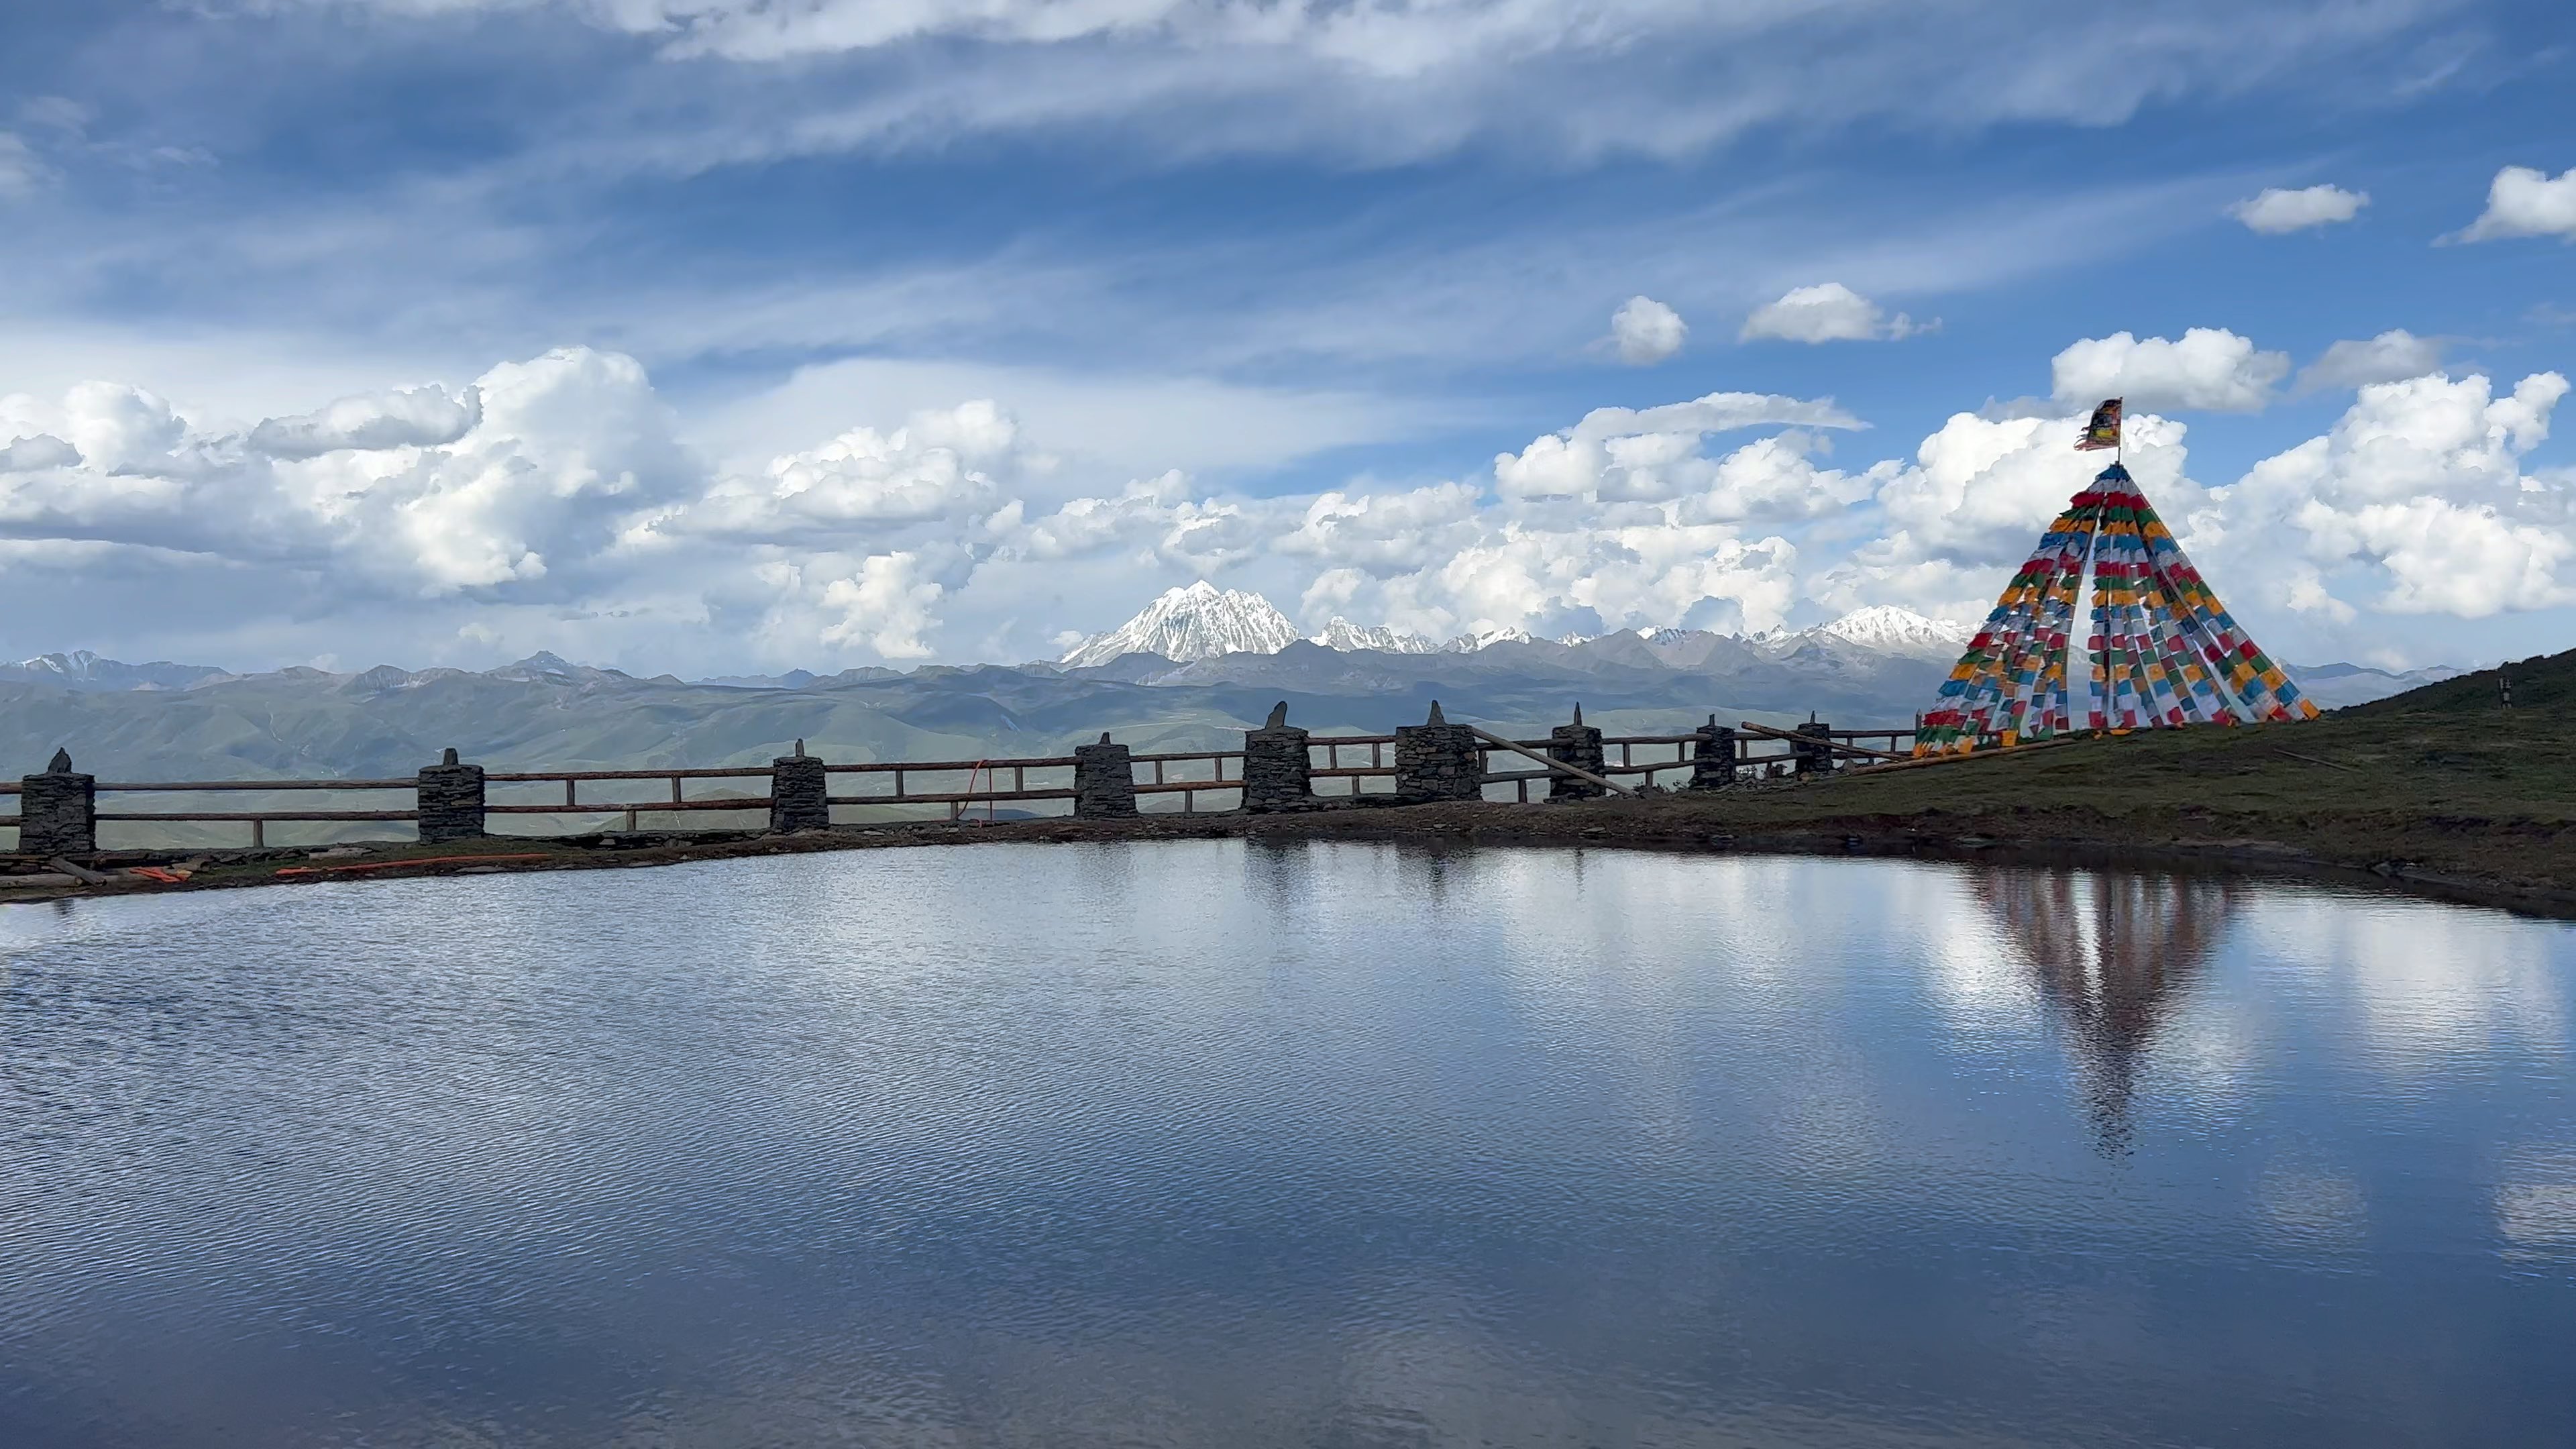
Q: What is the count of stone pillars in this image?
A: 9